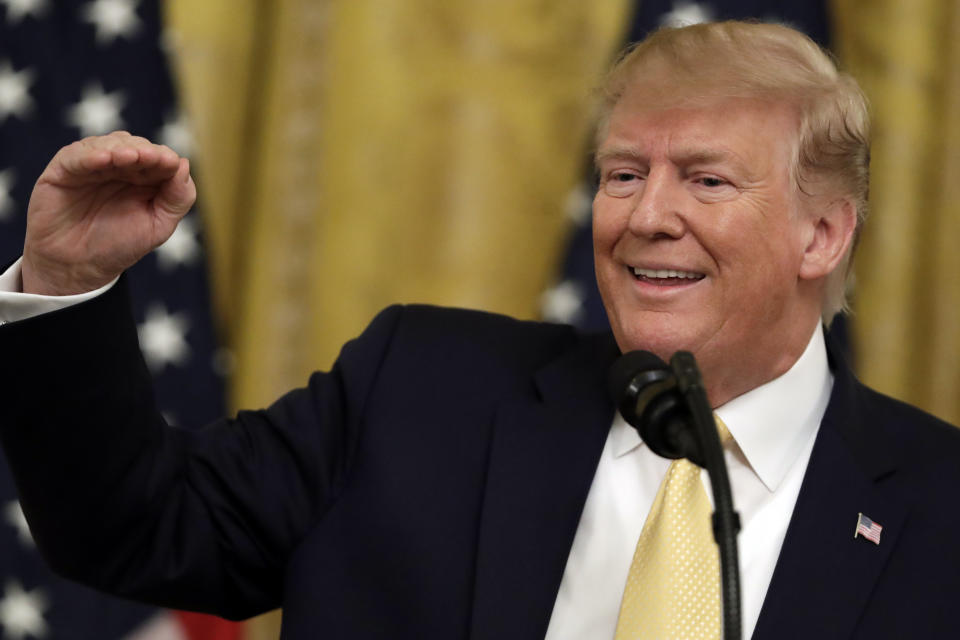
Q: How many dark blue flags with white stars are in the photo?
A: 2